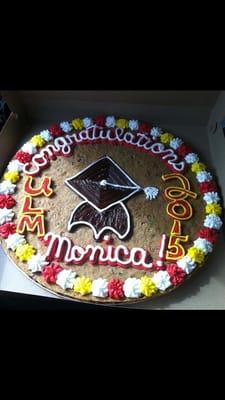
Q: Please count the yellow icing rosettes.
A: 11